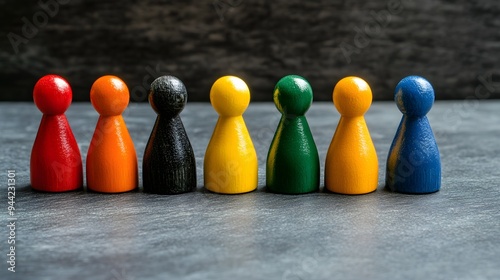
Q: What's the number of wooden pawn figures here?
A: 7